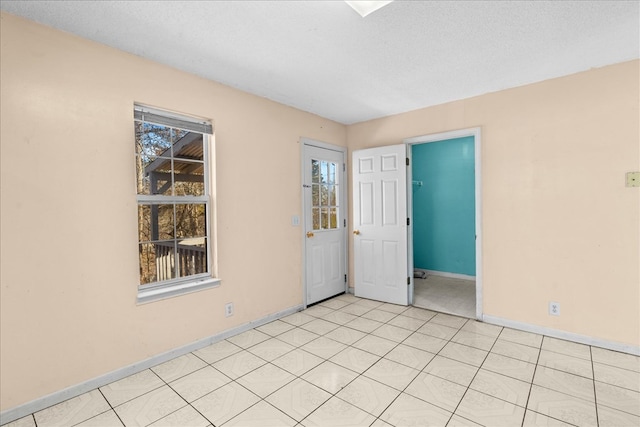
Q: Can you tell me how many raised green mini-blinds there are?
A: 0